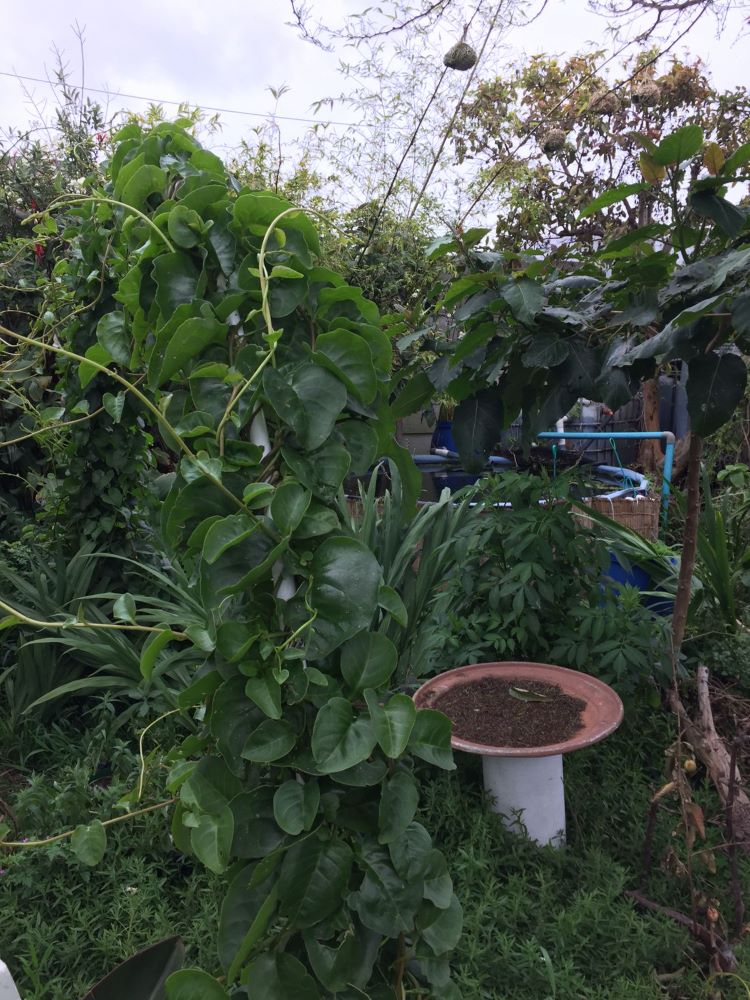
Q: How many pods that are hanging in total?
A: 4